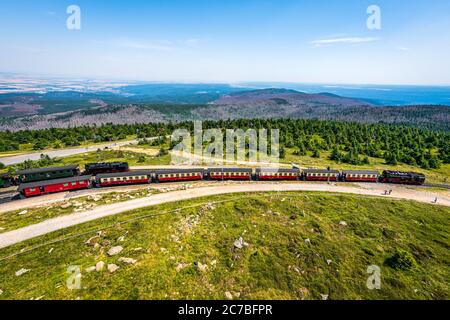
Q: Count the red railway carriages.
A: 7